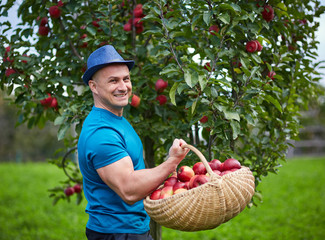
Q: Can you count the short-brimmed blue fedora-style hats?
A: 1